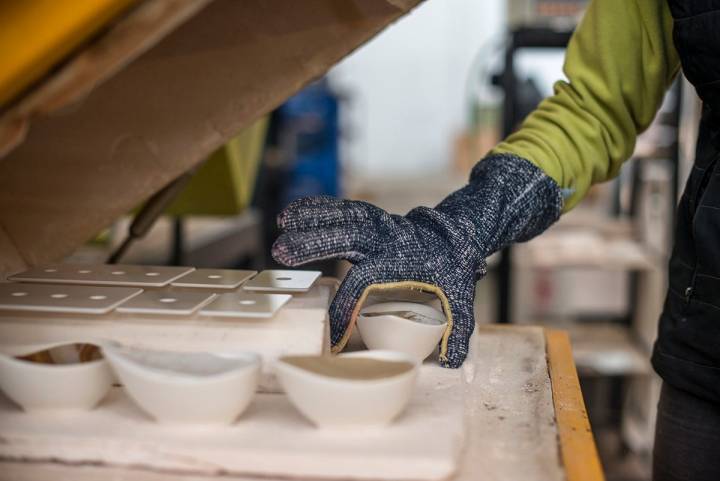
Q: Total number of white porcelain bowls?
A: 4